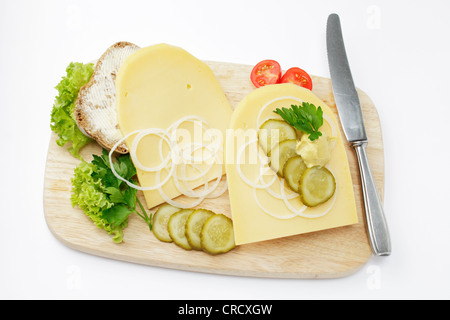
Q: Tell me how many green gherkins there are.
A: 8